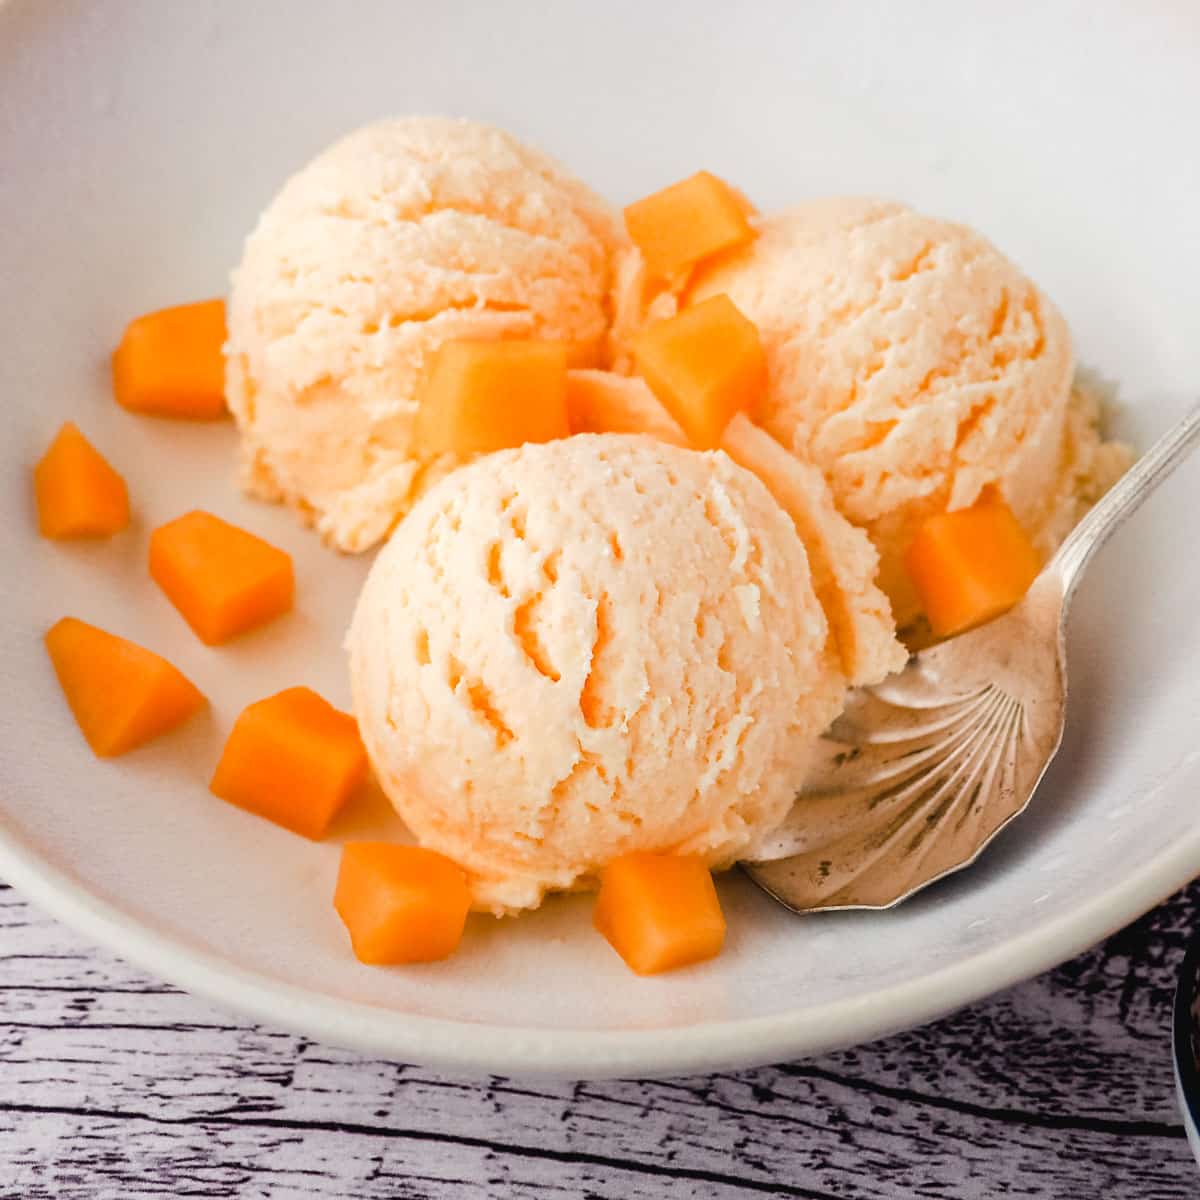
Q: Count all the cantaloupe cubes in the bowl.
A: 11